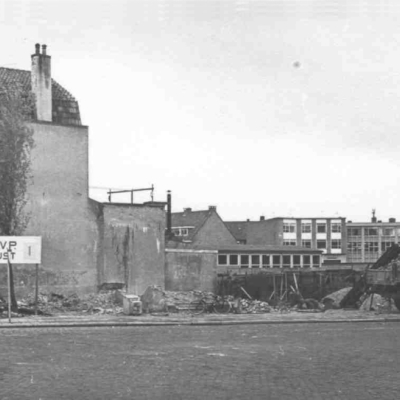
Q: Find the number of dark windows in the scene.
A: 10